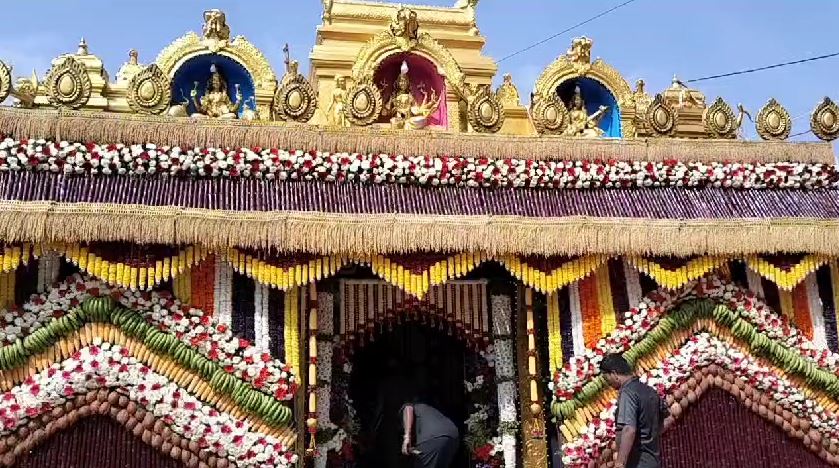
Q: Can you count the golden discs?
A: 11